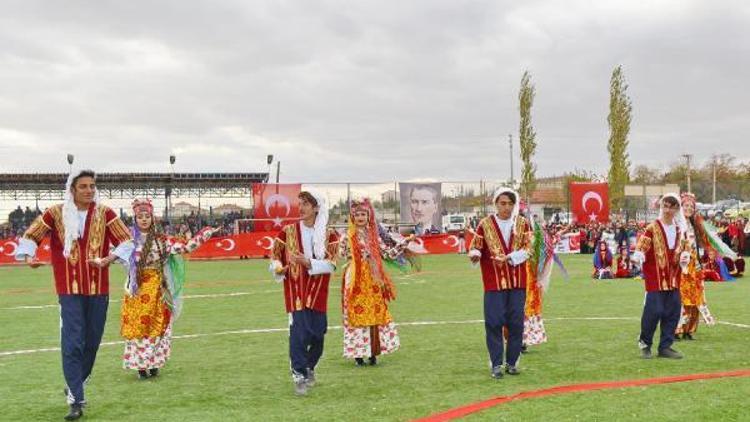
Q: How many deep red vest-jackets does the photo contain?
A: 4